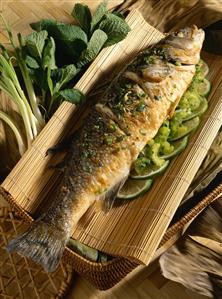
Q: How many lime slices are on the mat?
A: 7